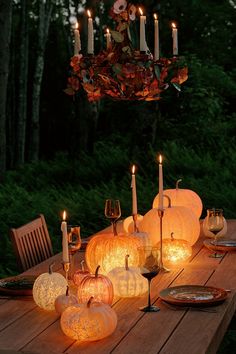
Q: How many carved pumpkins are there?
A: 0